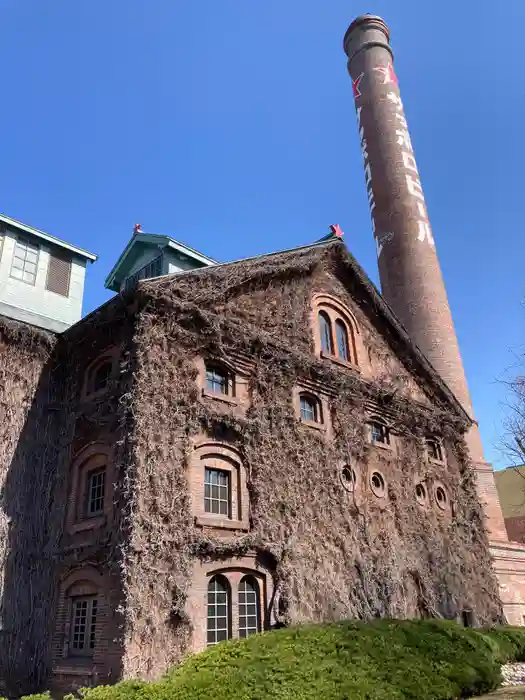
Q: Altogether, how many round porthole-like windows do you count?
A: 4